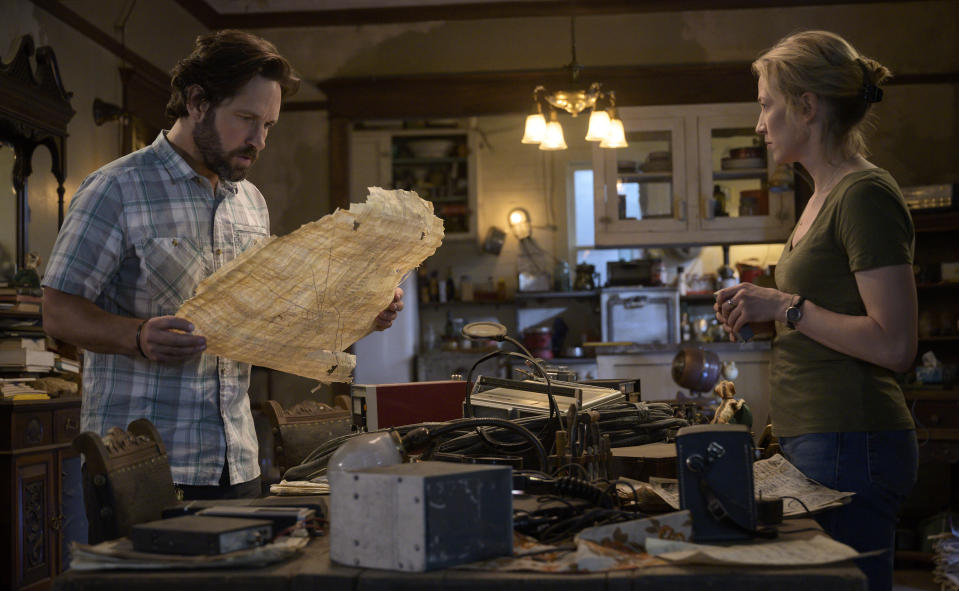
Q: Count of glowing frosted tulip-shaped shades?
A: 4